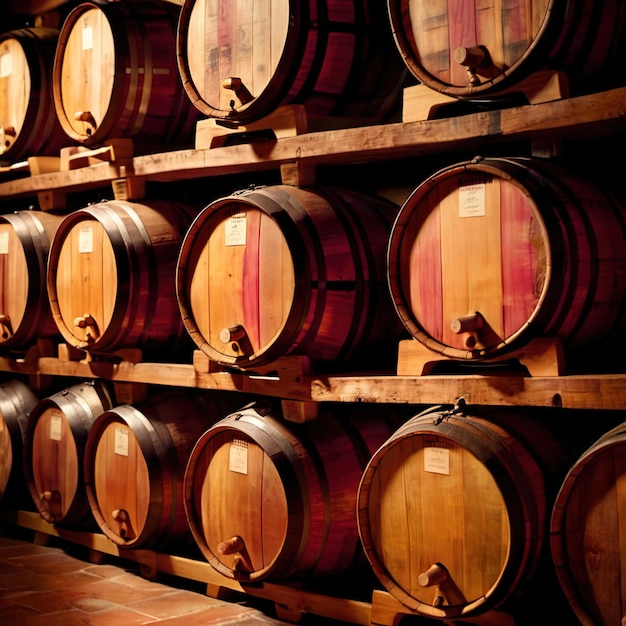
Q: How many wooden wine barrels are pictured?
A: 14